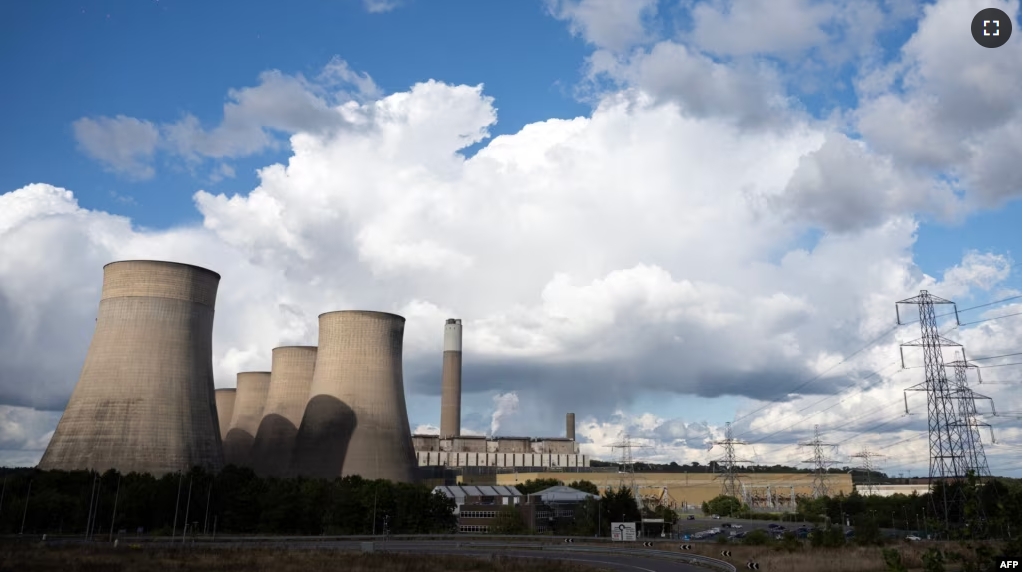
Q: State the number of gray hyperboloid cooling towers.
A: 5